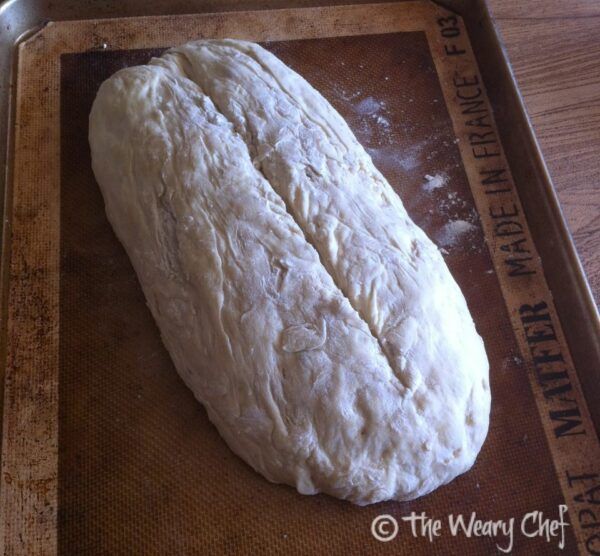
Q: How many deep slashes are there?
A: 1